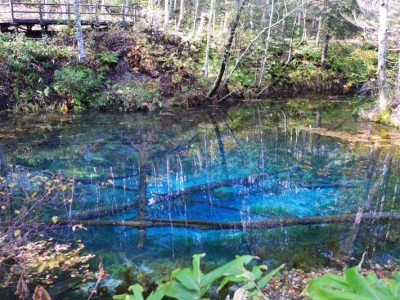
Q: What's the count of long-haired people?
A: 0